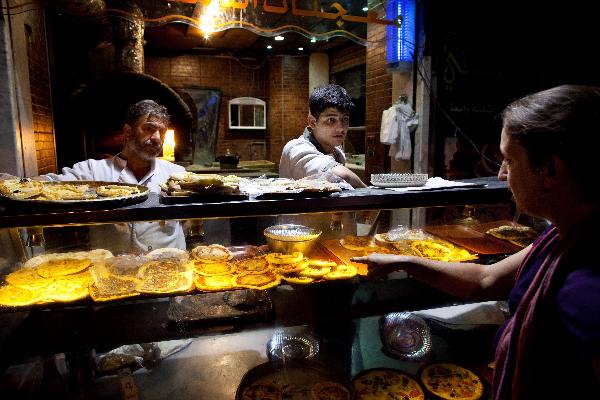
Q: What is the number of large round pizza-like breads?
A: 2